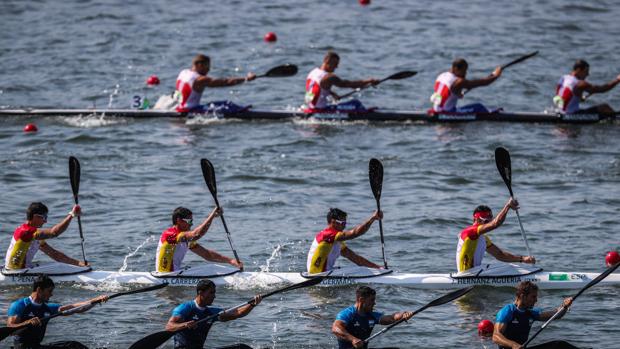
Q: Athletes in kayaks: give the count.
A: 12